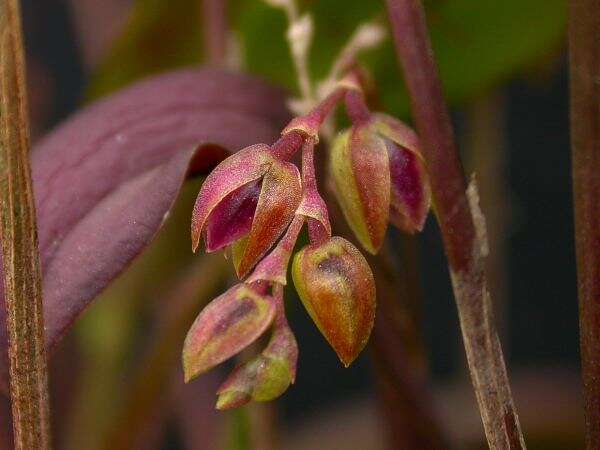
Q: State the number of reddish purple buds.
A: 5